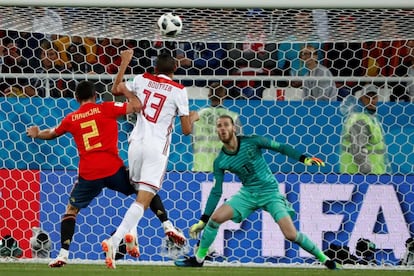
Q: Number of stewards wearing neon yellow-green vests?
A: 2